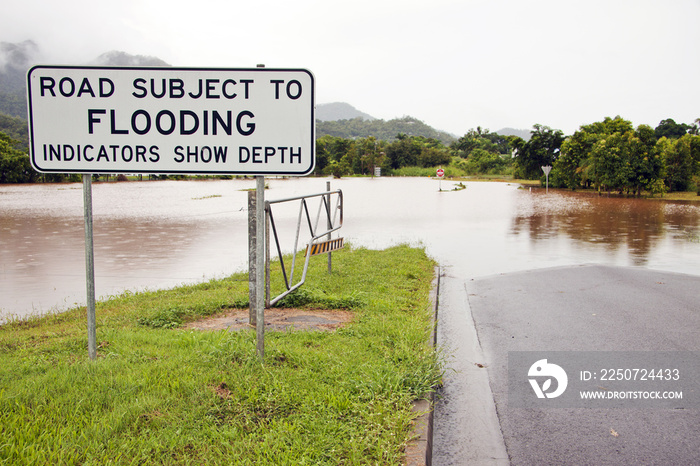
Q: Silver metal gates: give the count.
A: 1